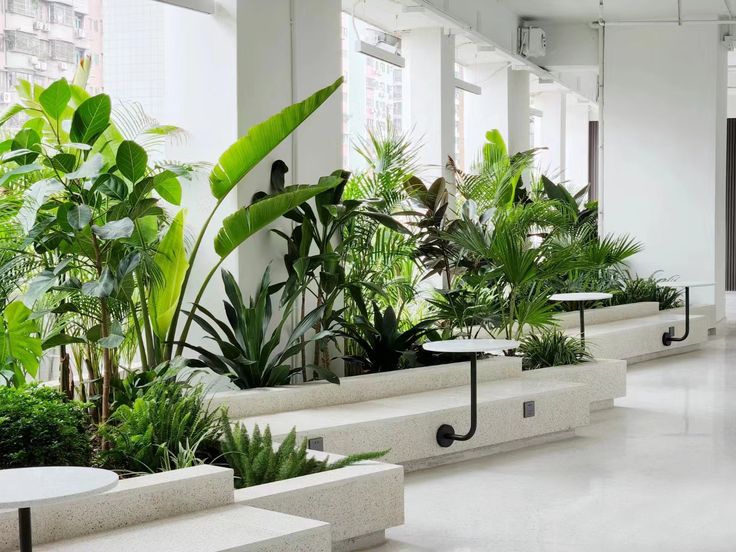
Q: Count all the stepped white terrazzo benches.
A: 3